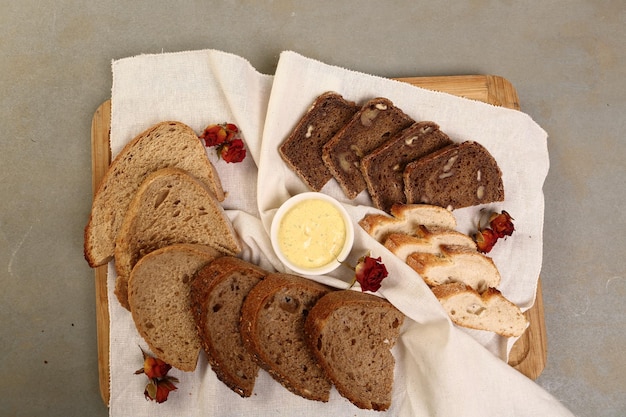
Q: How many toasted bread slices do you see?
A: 14